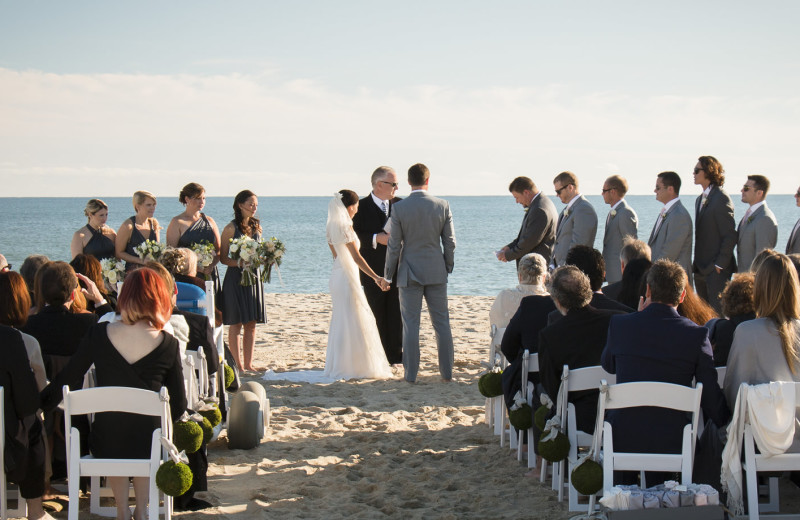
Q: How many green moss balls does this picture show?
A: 10